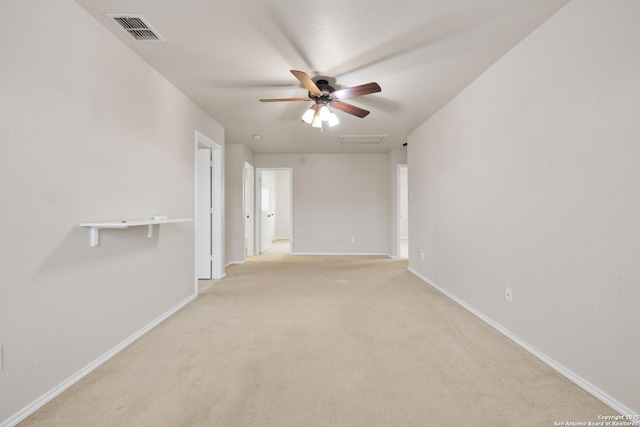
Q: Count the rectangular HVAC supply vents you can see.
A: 1